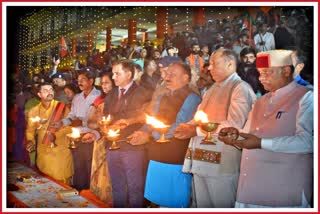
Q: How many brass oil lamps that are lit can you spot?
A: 6